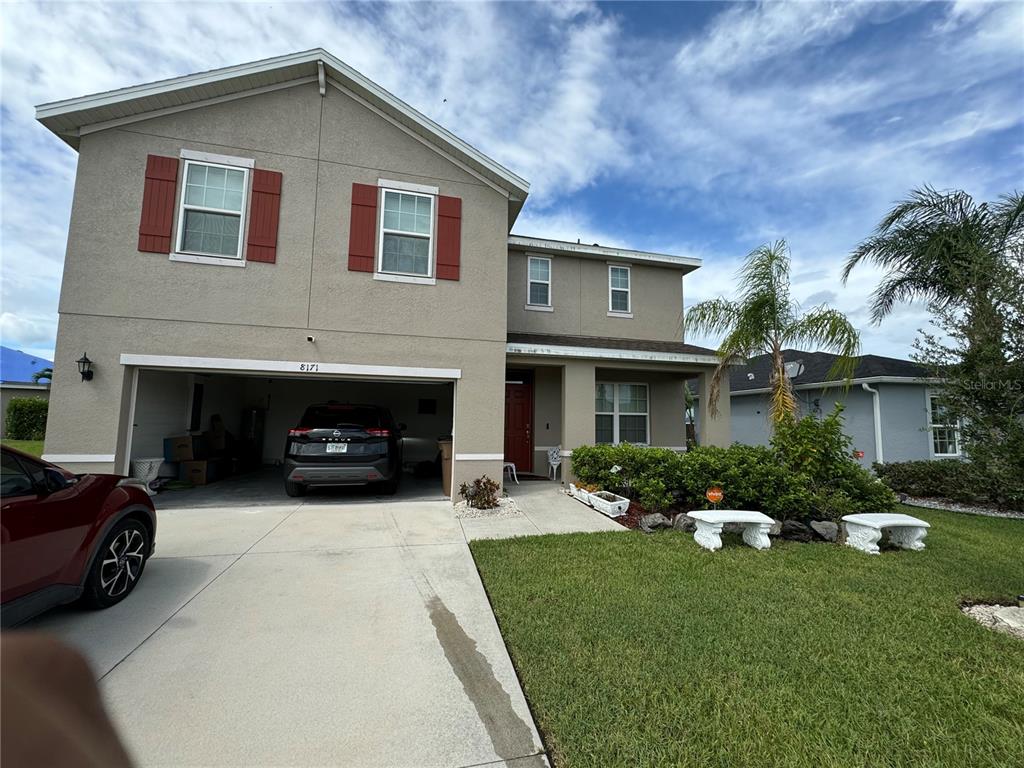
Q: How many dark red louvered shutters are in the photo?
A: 4